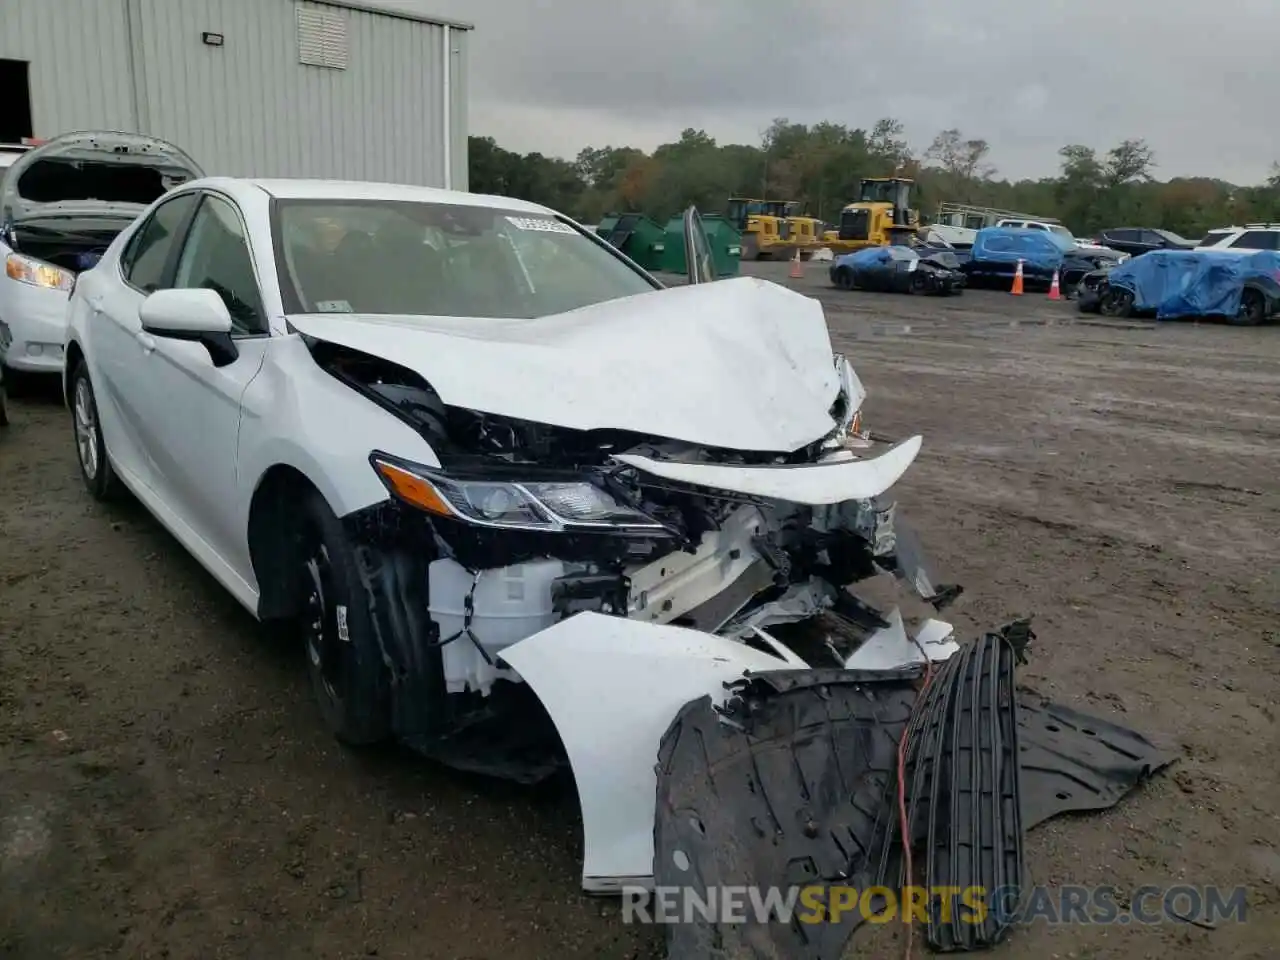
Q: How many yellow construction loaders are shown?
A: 3